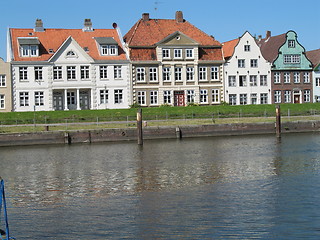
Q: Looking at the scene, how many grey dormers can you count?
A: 2